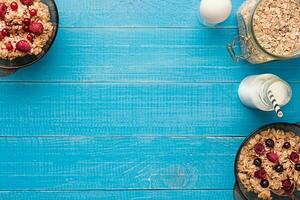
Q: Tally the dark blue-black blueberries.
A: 6